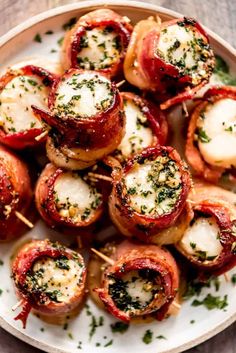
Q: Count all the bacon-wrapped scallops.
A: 12